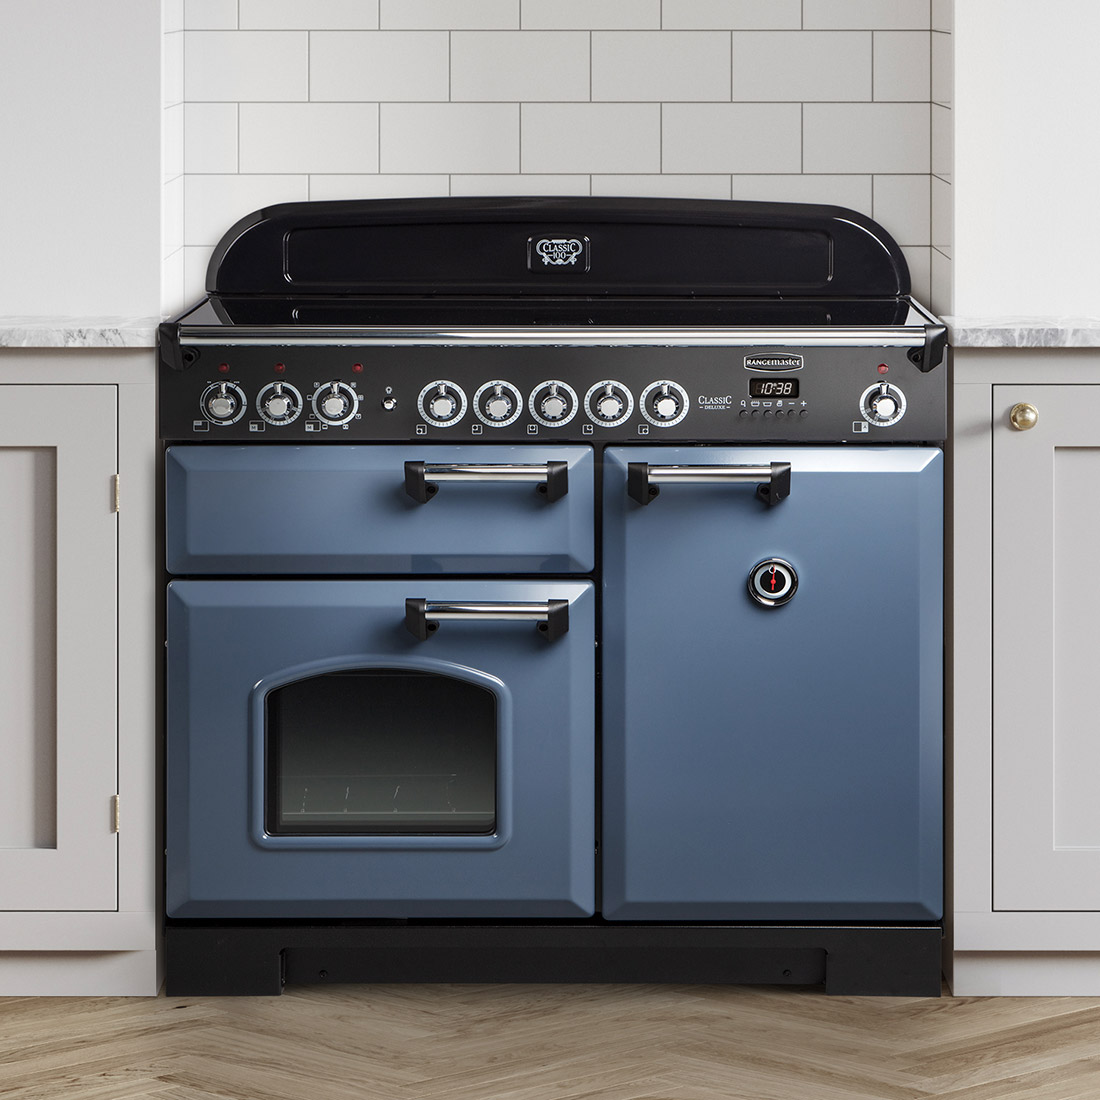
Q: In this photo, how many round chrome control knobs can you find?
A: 9